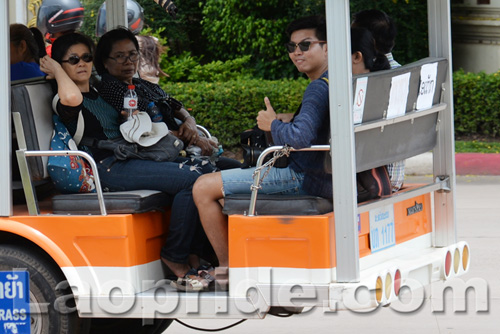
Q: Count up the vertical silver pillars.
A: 4